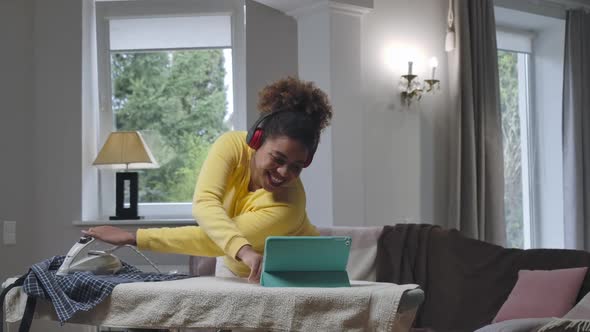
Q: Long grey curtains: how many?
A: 2